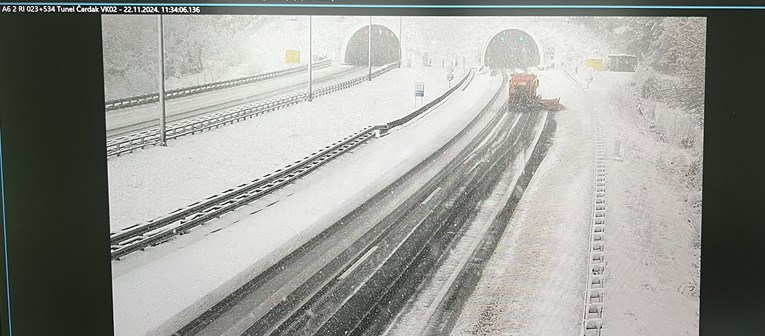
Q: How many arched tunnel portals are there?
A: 2